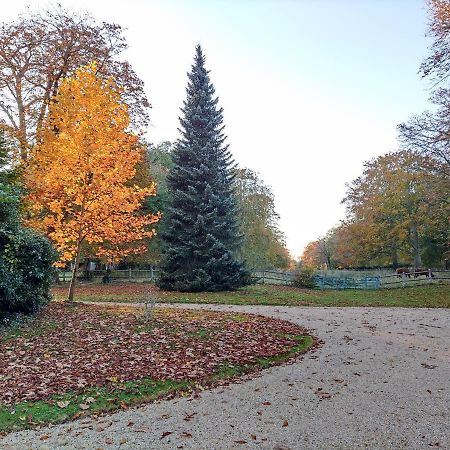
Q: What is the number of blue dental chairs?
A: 0